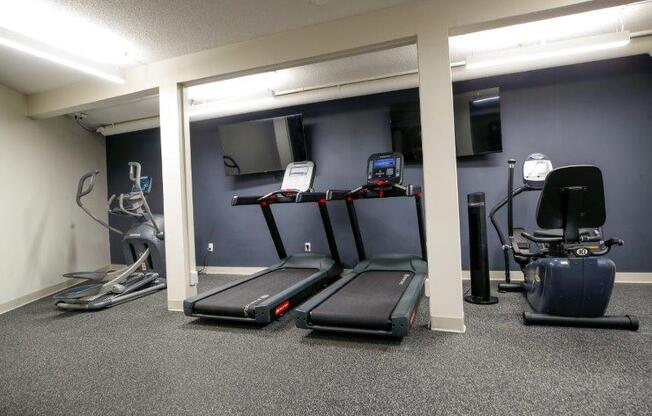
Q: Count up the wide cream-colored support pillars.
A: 2